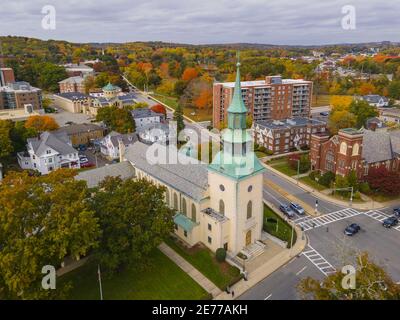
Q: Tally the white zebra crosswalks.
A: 3